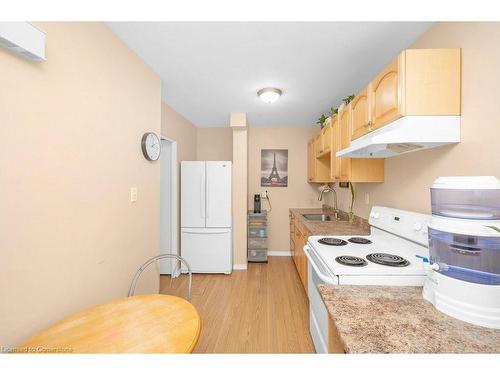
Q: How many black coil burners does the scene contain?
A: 4